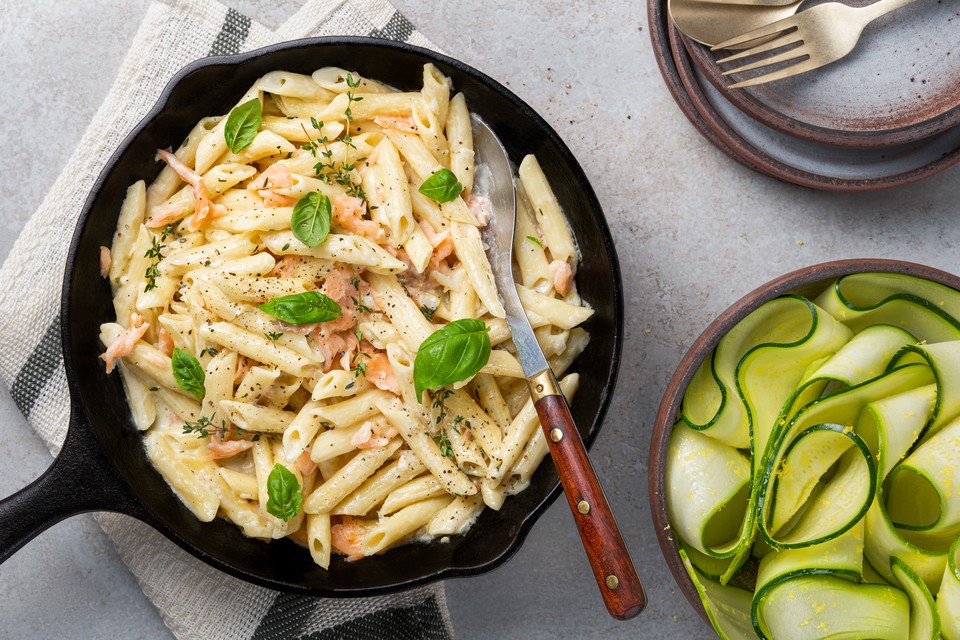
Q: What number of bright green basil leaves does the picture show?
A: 7